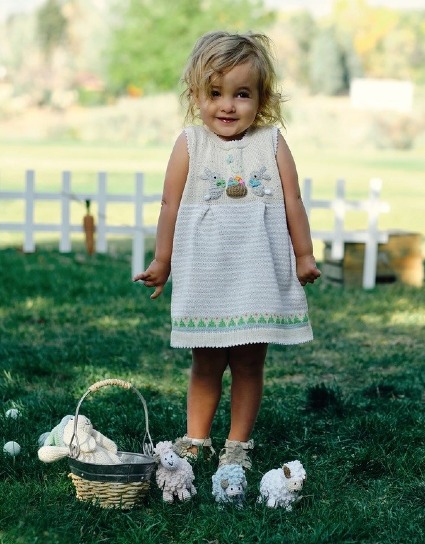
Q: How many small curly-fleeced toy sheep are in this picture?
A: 3